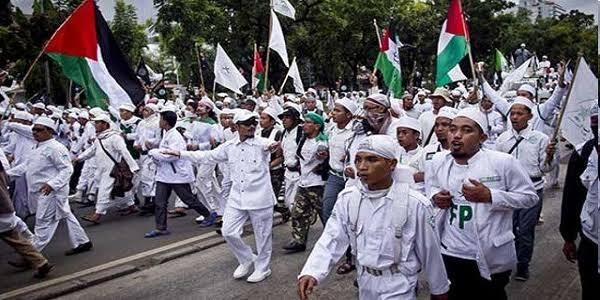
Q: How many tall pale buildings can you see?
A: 1